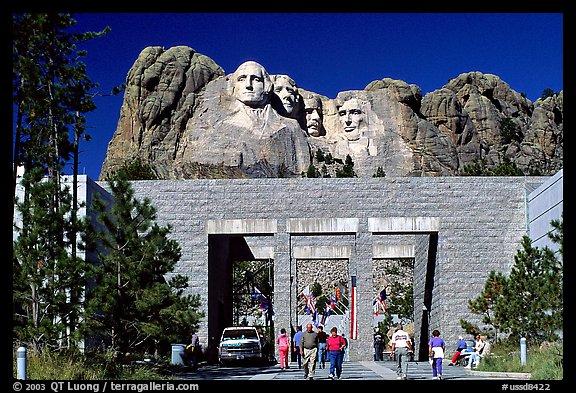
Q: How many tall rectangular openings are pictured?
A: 3